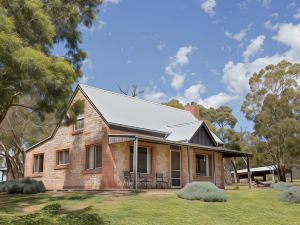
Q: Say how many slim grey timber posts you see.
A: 4